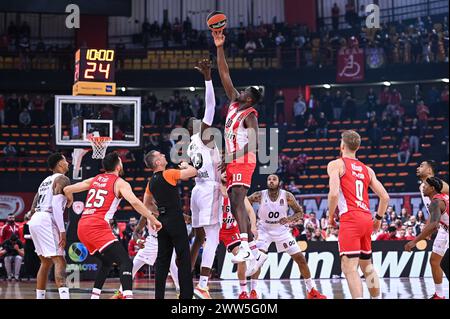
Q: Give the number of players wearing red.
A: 5